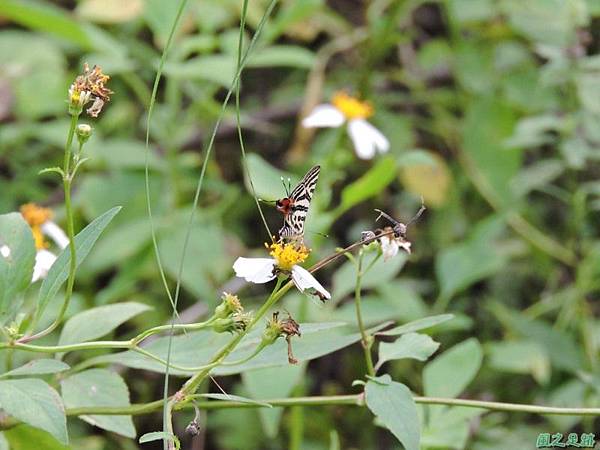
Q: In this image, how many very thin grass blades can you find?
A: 3